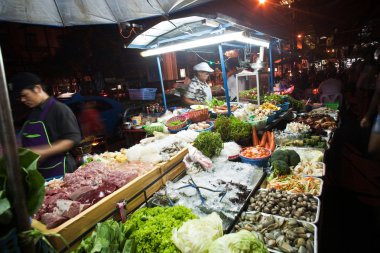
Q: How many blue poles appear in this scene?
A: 3